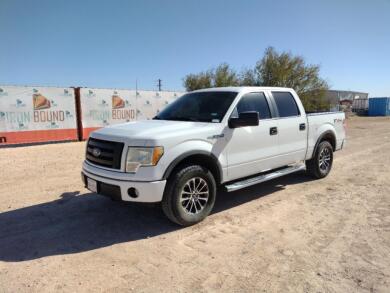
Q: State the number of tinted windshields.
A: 1